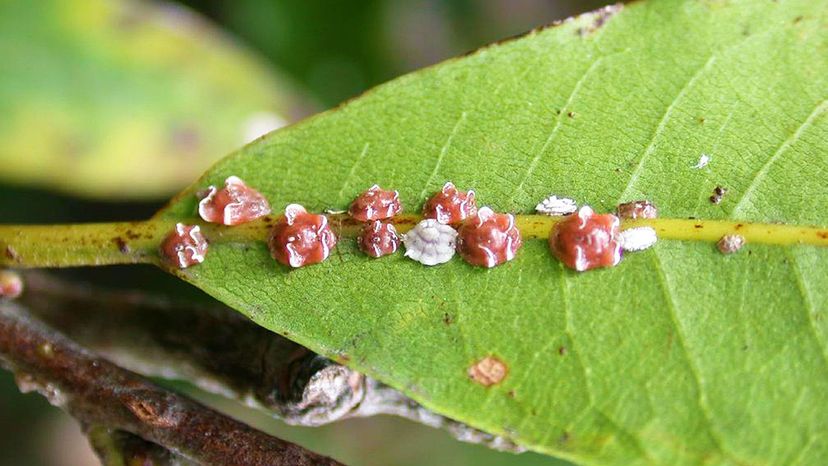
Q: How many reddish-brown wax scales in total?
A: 8